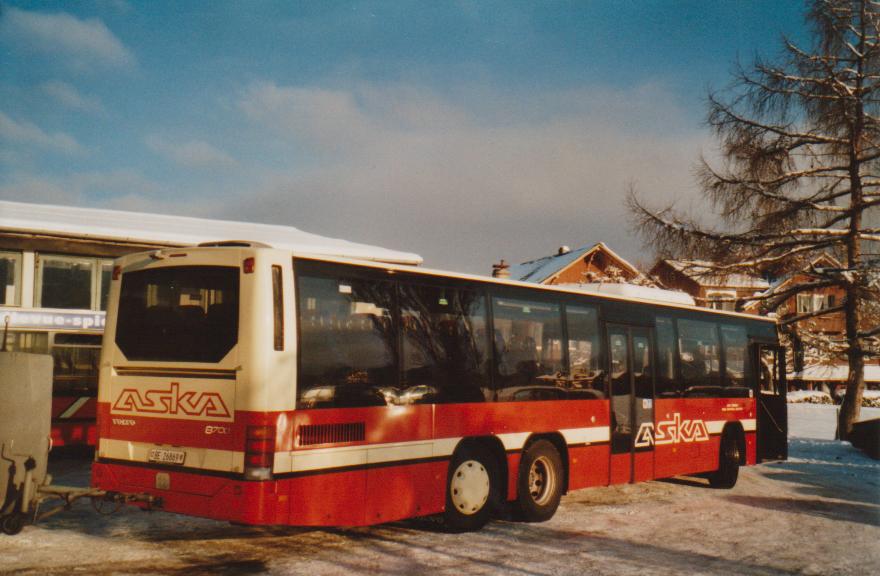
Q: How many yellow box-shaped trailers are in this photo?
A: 0